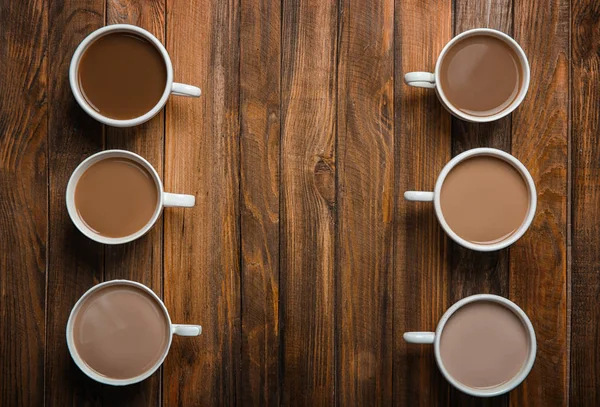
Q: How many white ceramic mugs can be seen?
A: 6